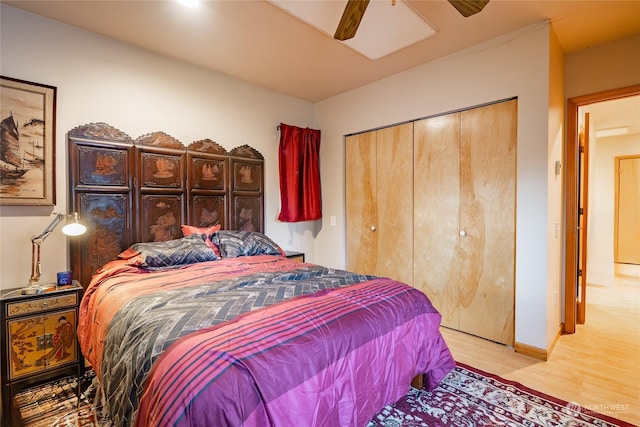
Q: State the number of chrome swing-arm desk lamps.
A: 1